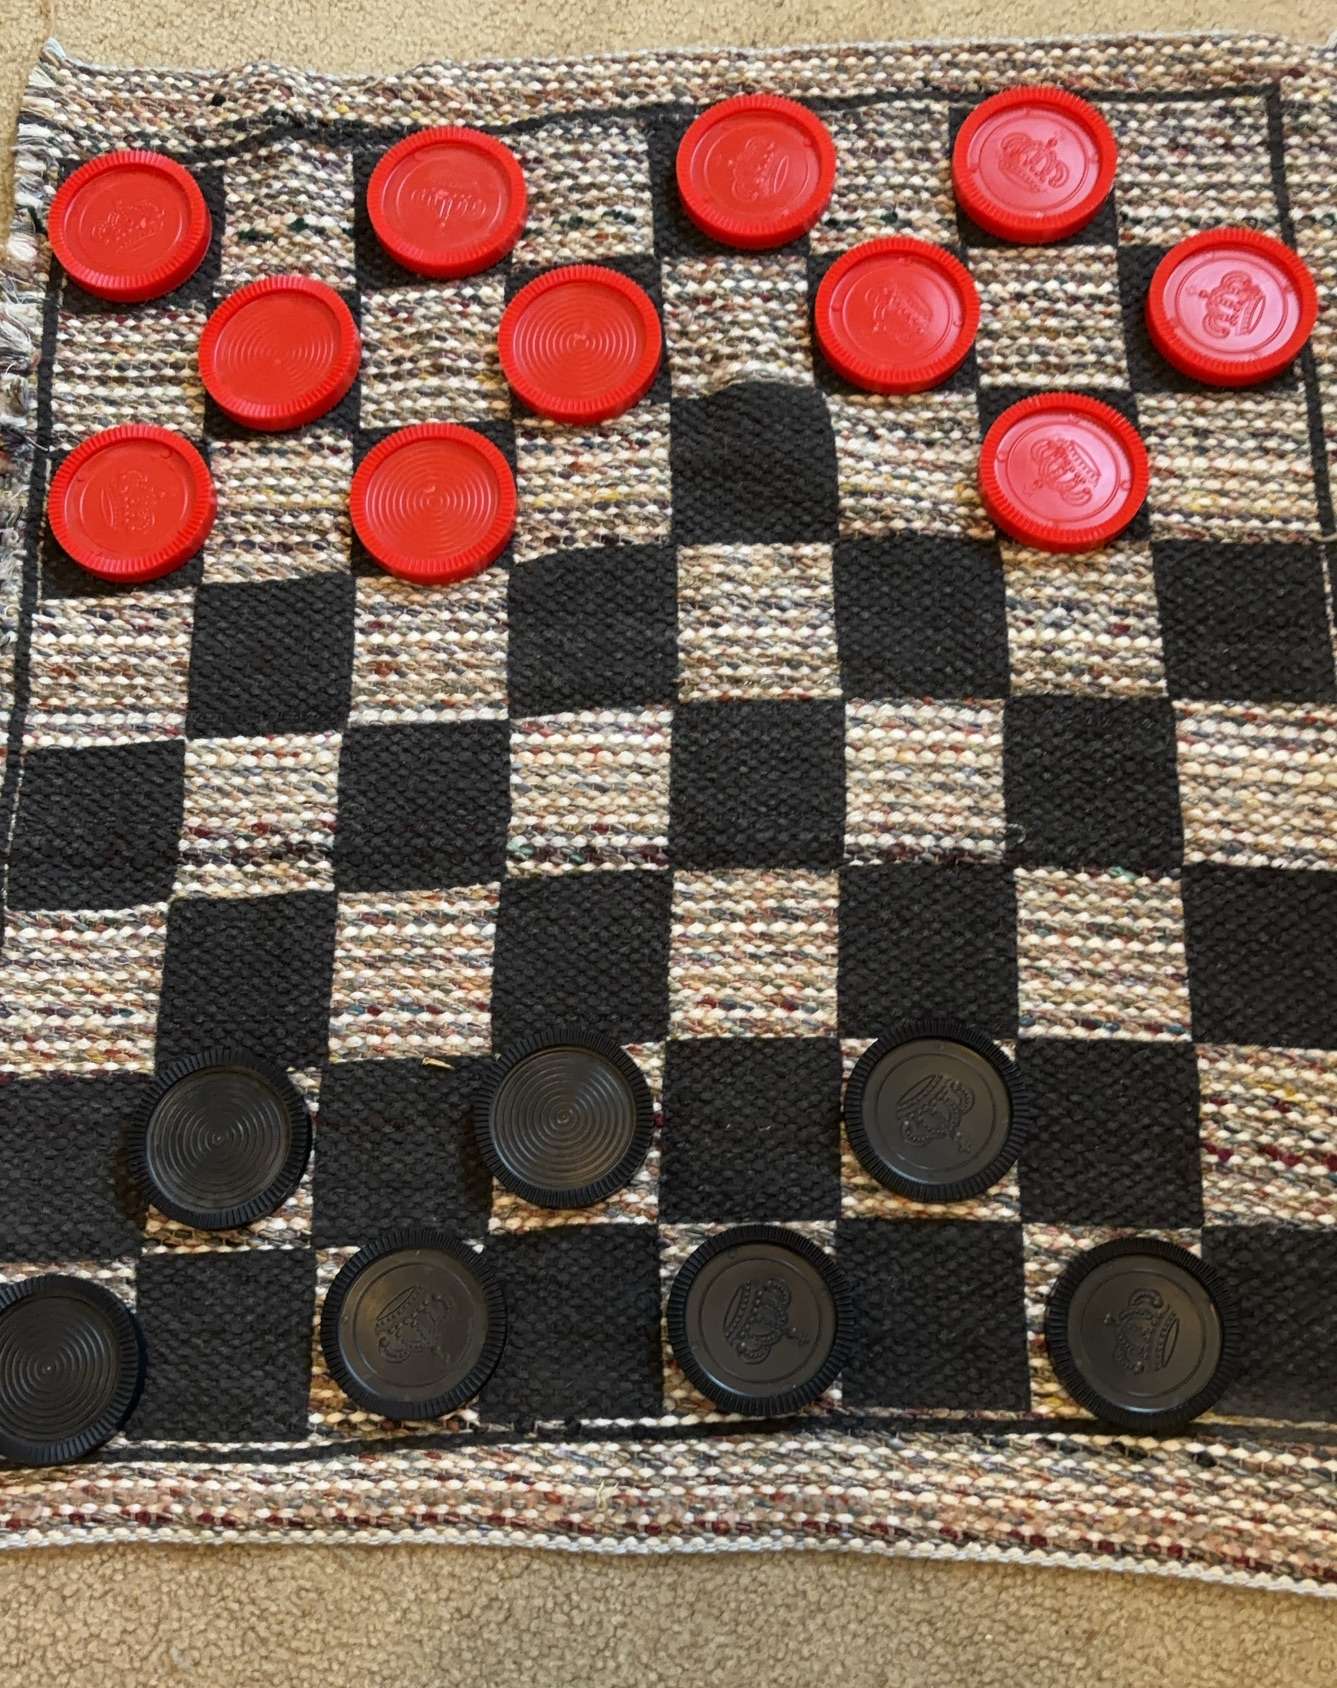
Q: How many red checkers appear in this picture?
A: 11